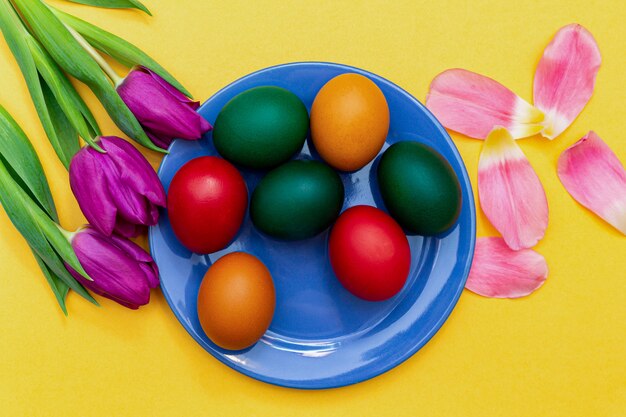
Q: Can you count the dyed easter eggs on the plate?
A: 7